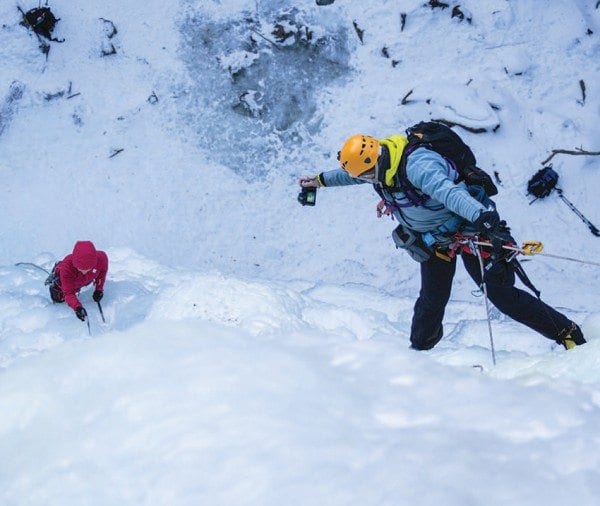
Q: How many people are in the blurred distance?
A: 0